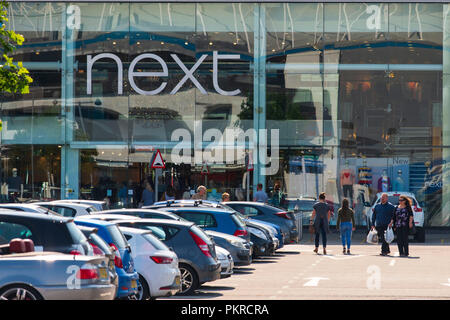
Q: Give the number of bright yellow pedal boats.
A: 0